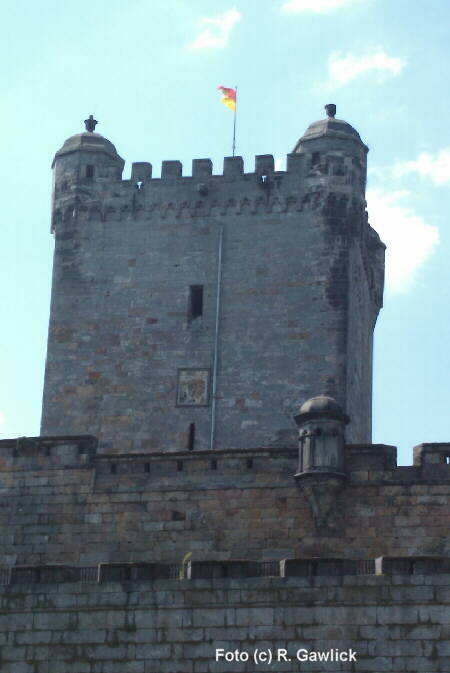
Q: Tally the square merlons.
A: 6